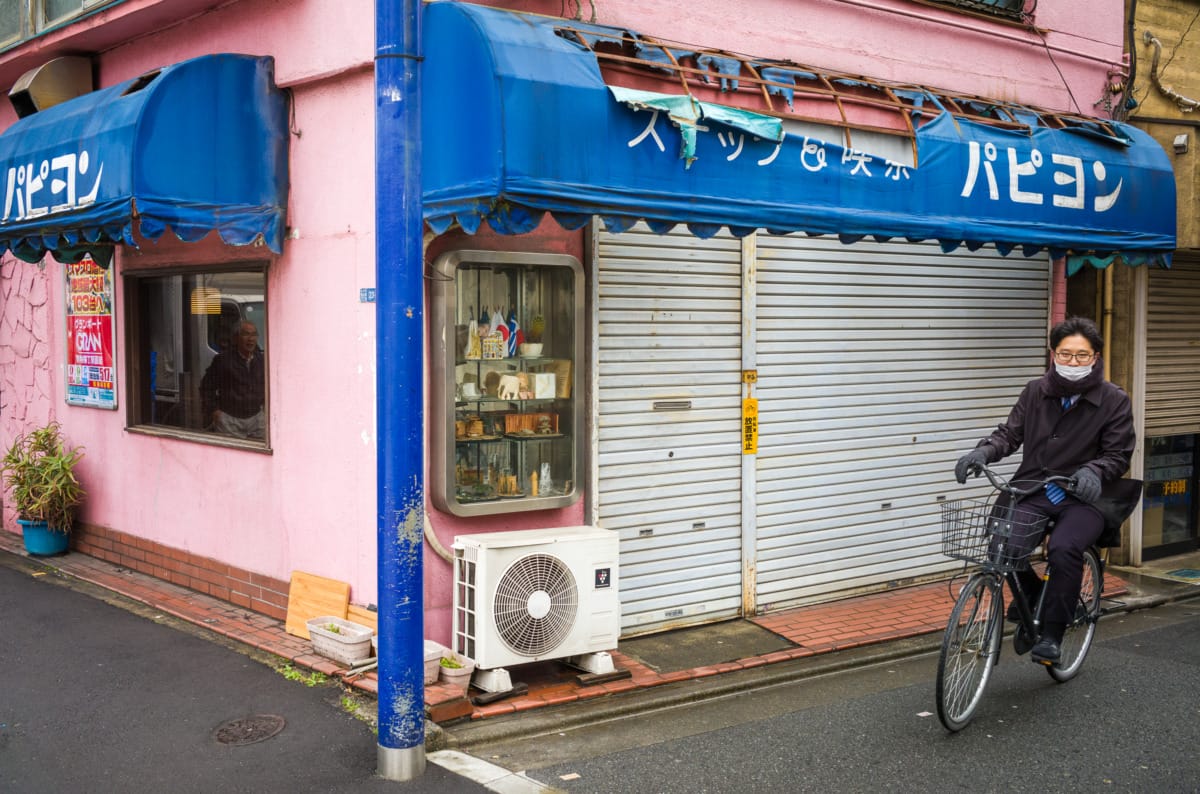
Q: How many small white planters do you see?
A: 3